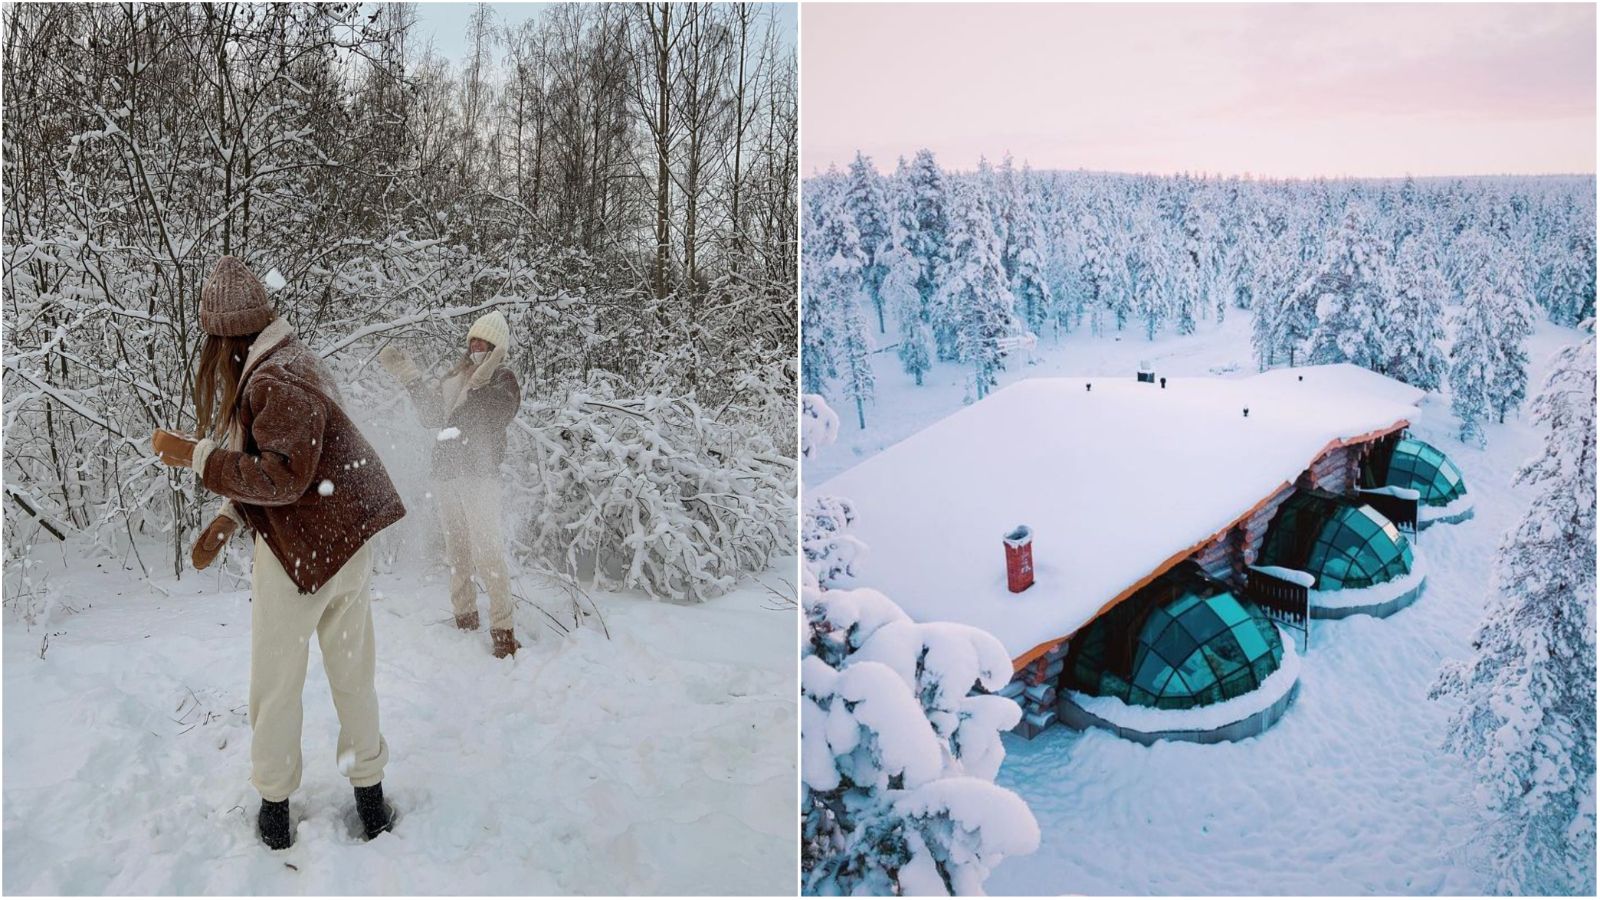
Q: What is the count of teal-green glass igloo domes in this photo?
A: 3